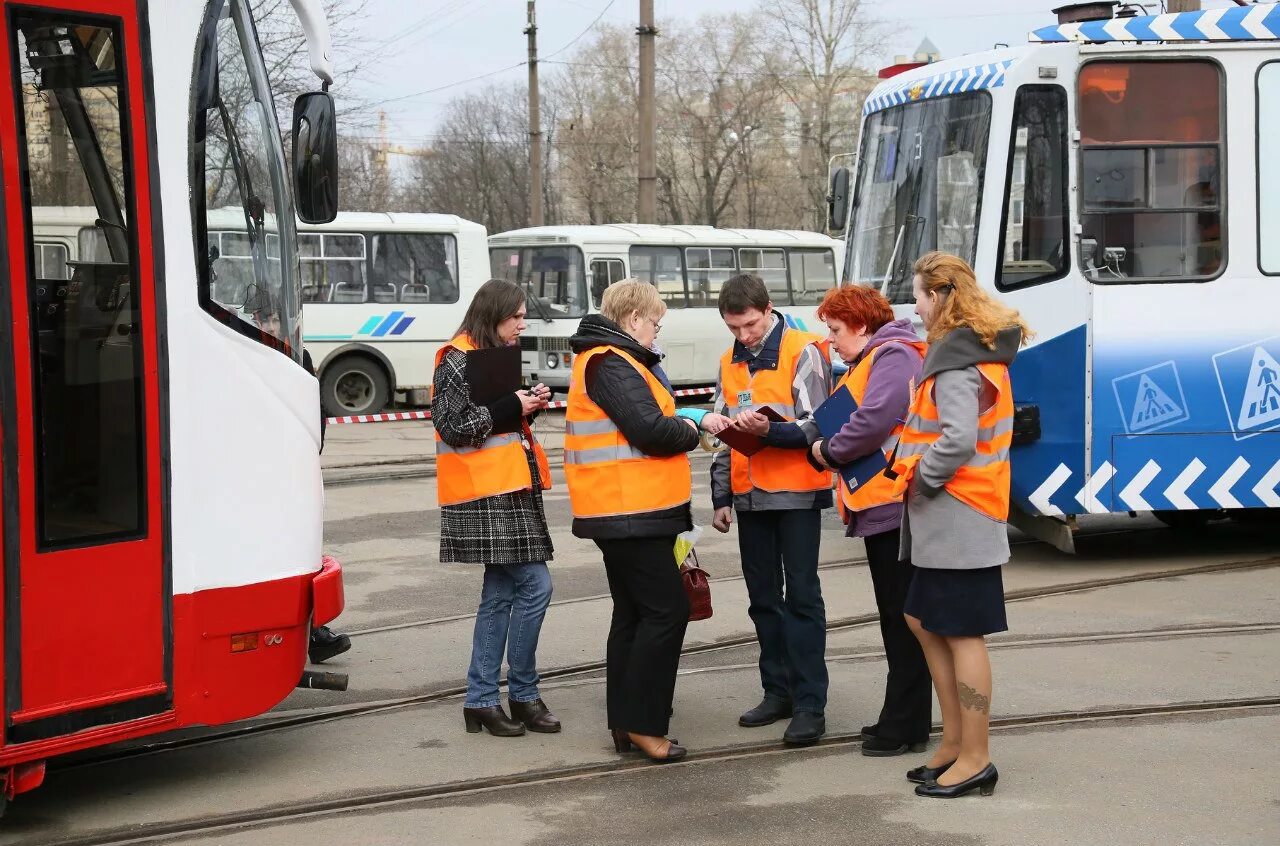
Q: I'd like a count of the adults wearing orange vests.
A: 5